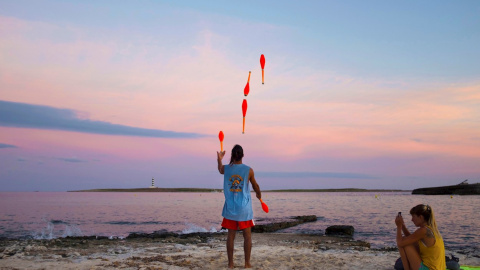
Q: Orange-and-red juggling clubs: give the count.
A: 5